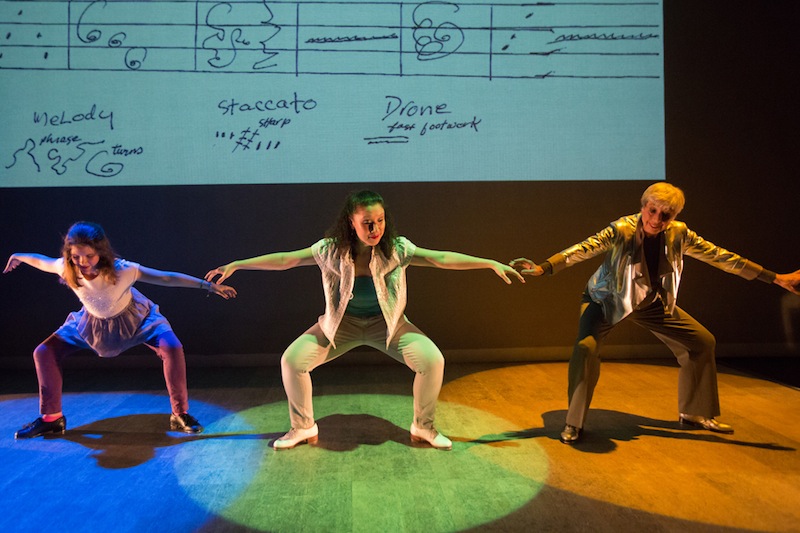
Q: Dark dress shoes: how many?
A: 2